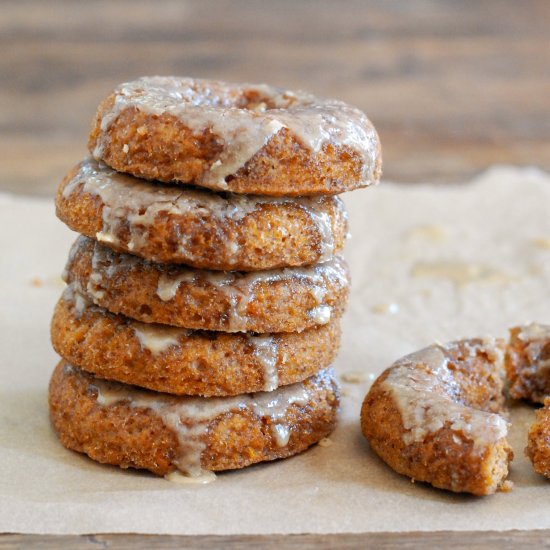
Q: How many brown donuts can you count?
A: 6